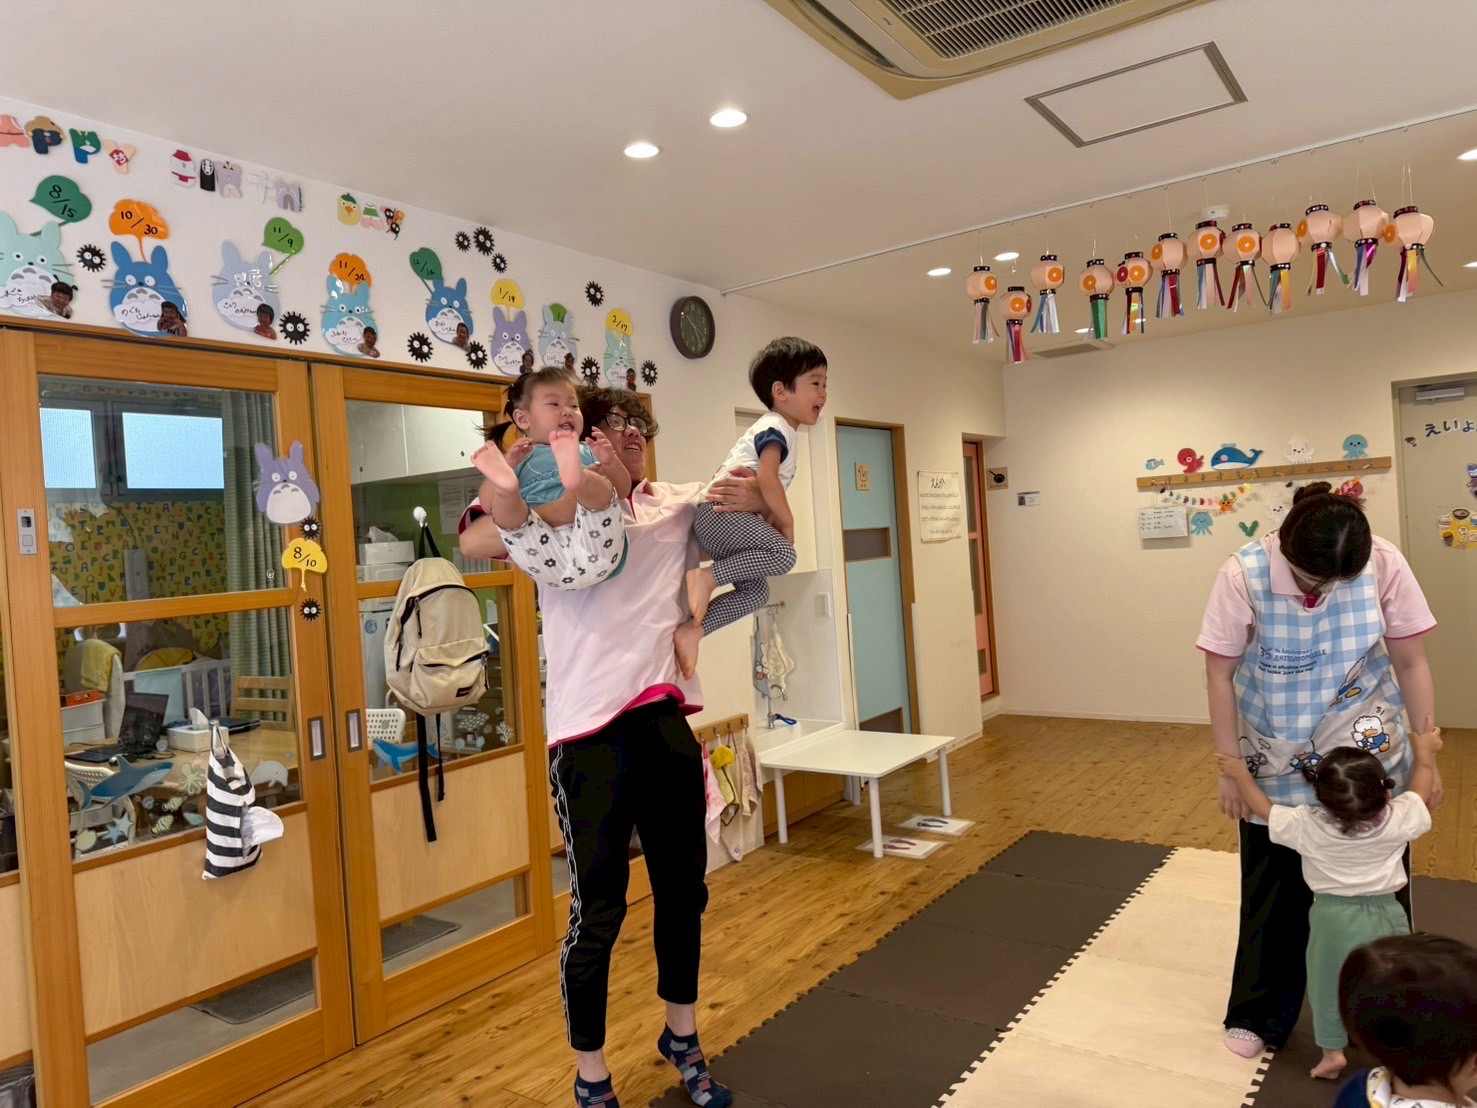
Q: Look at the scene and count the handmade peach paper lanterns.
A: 12